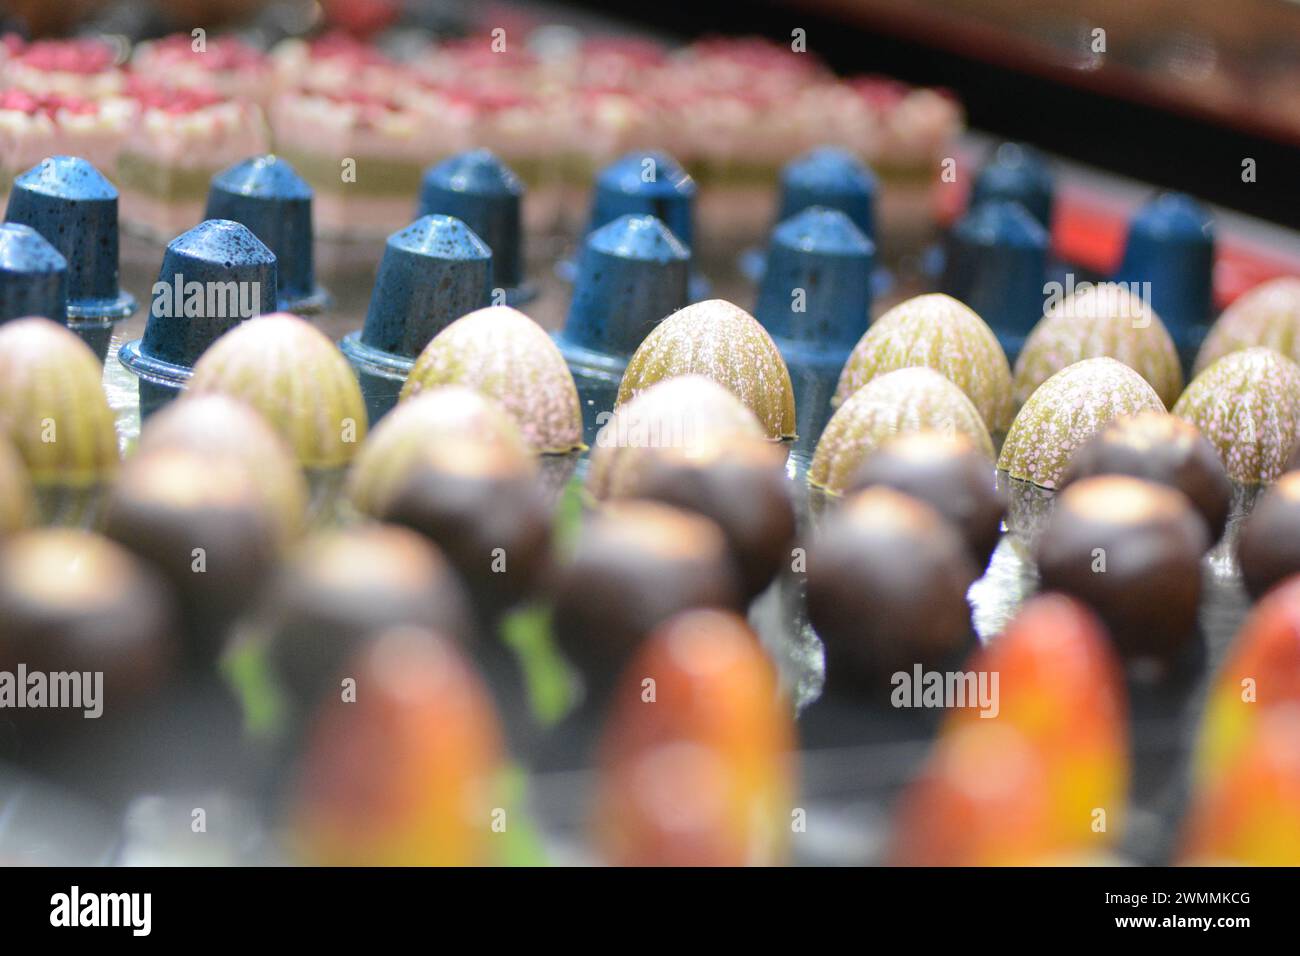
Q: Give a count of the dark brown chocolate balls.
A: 11